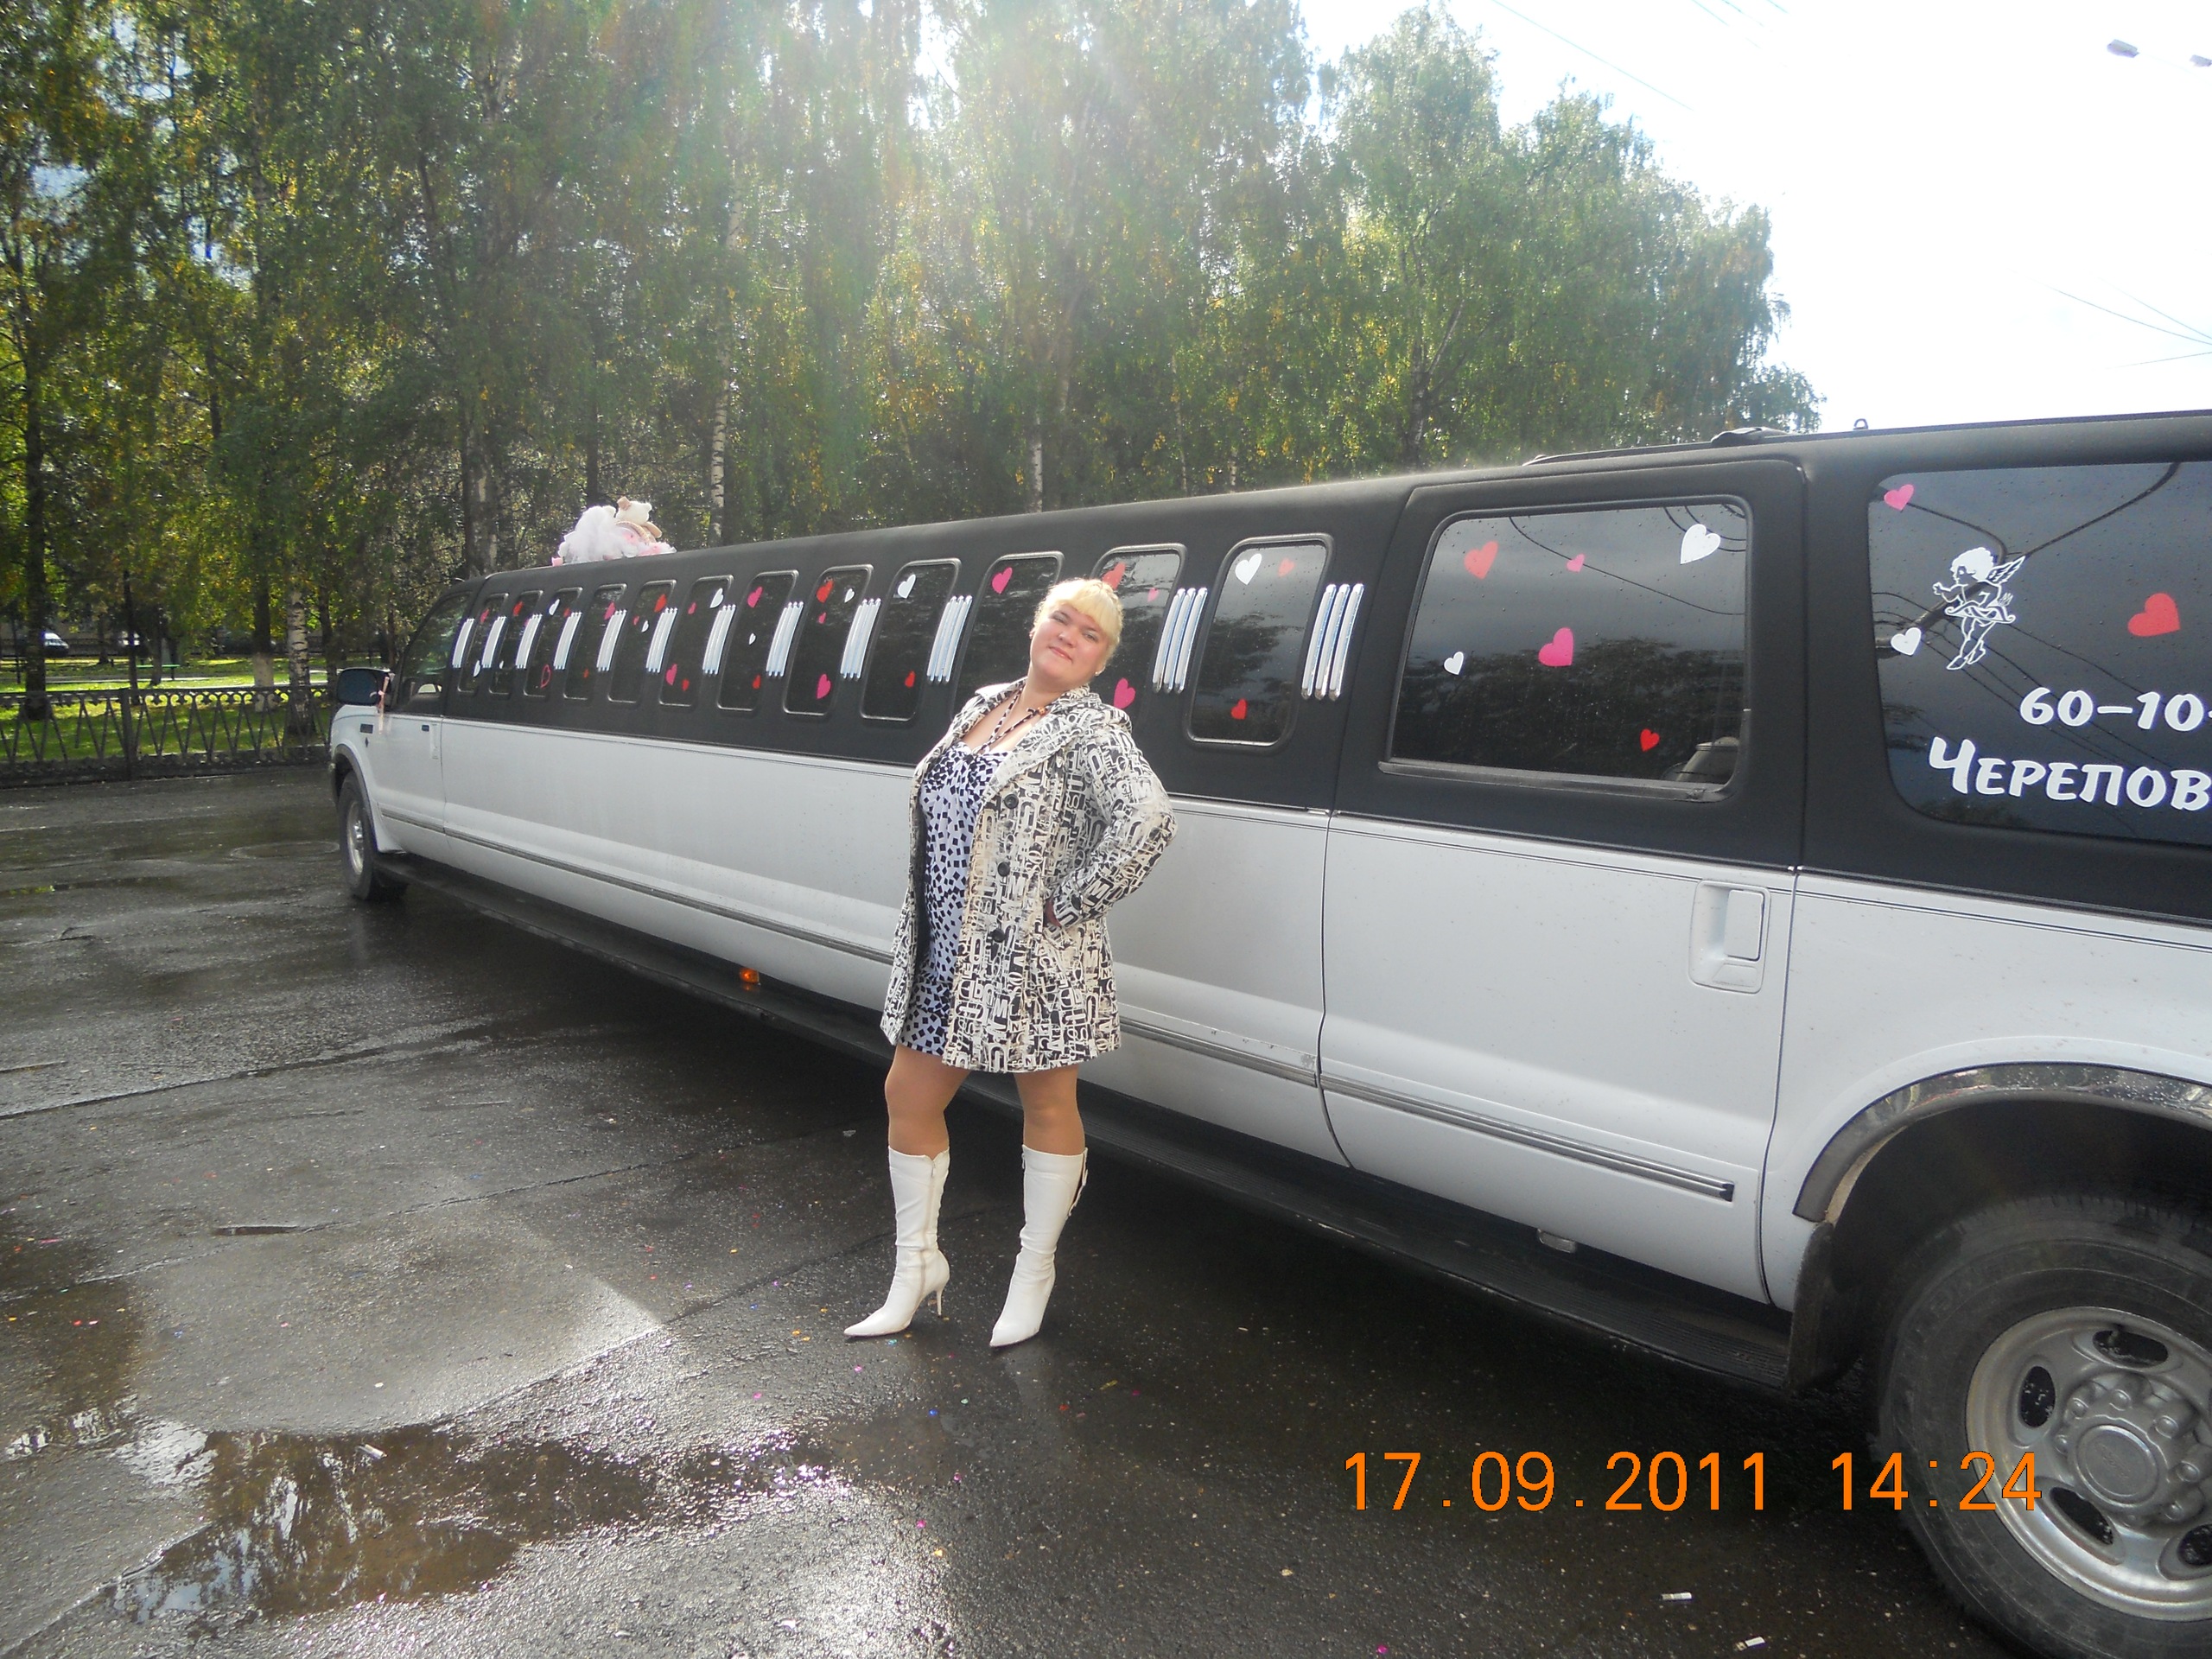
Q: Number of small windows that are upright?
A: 12